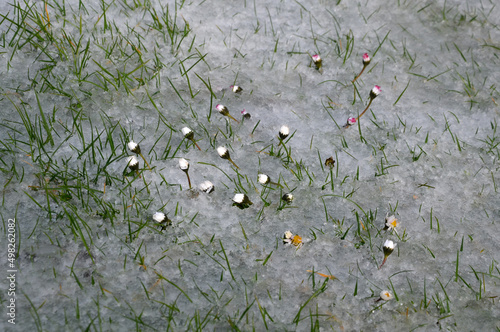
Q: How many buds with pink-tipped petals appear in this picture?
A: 7